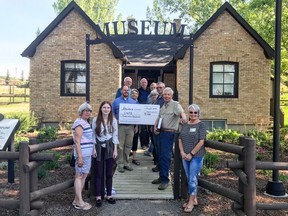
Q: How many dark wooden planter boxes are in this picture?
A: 0